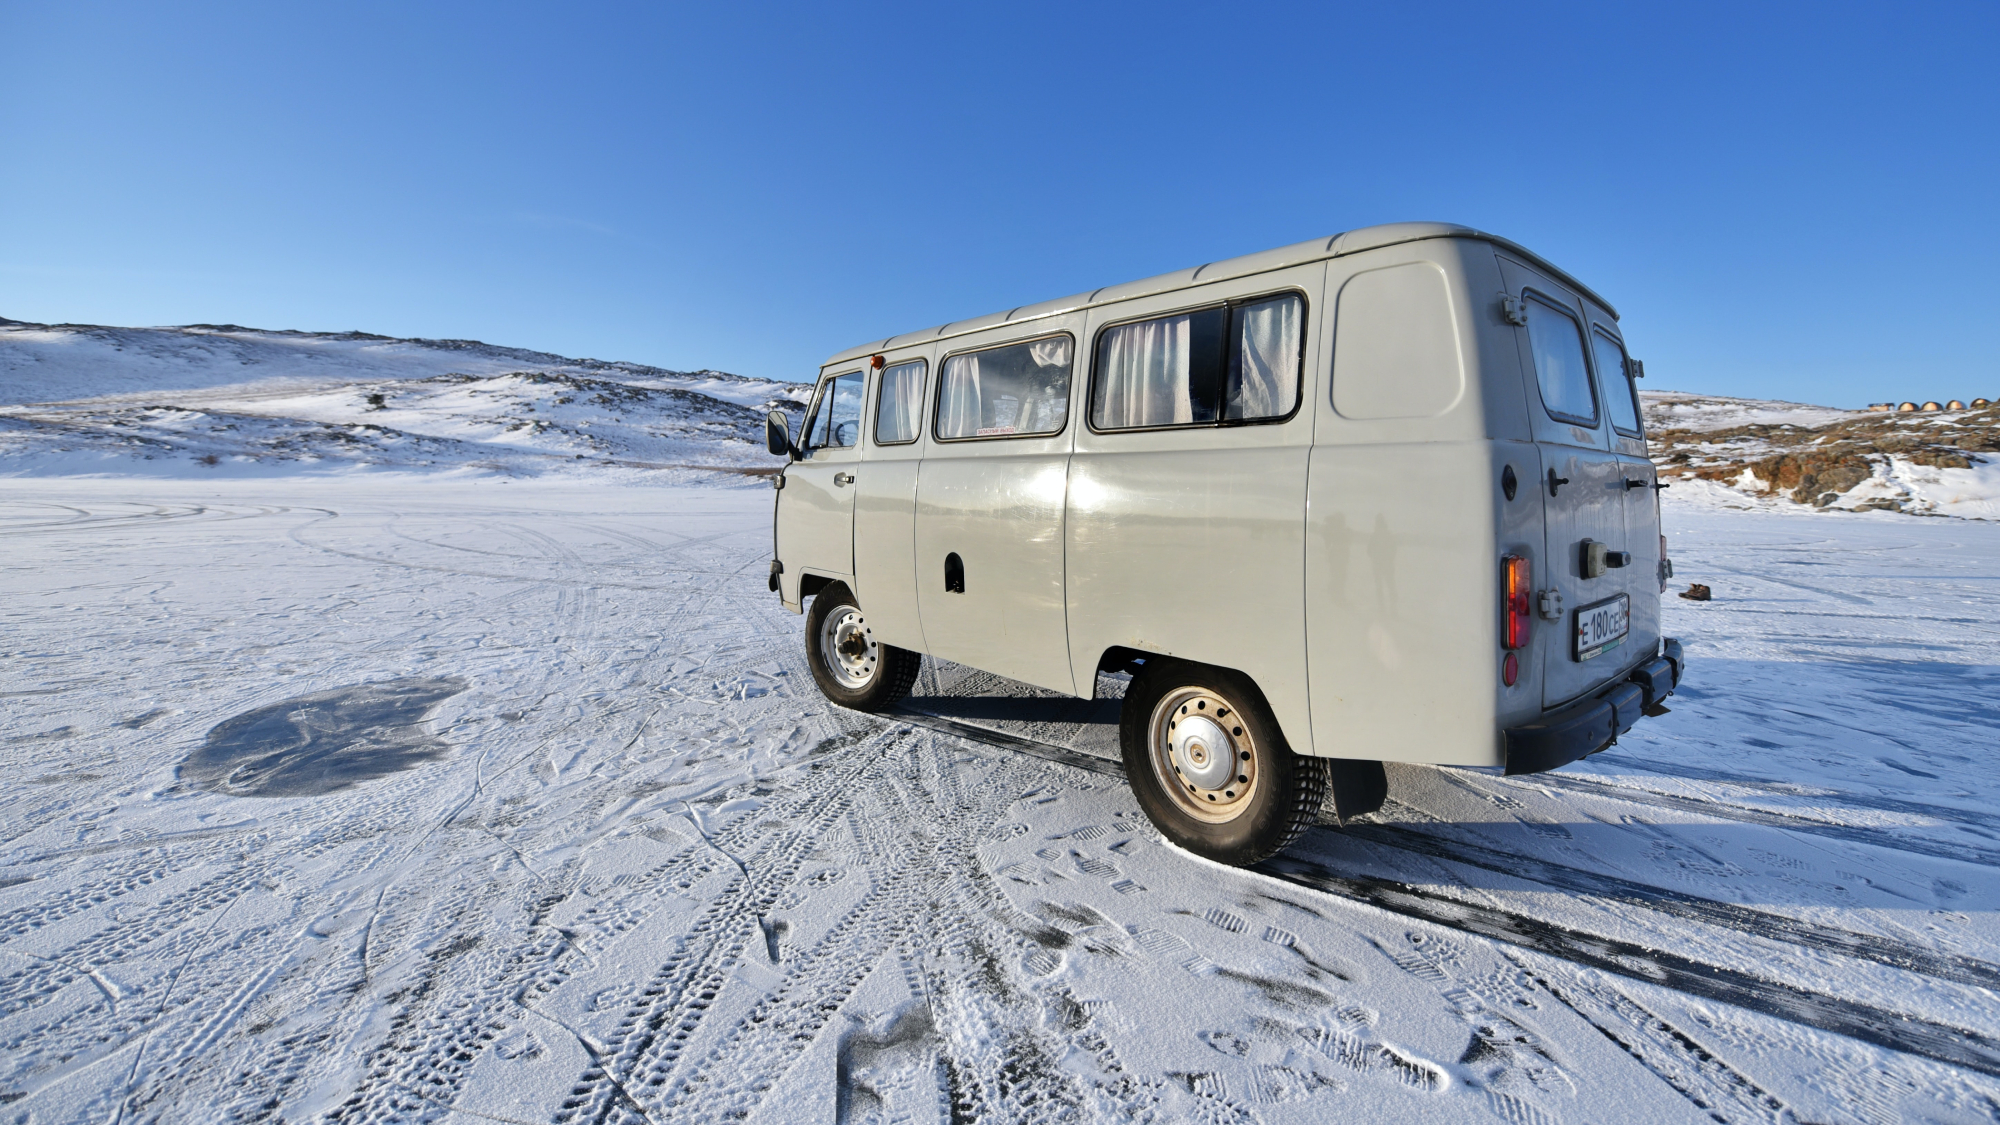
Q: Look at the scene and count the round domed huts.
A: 4